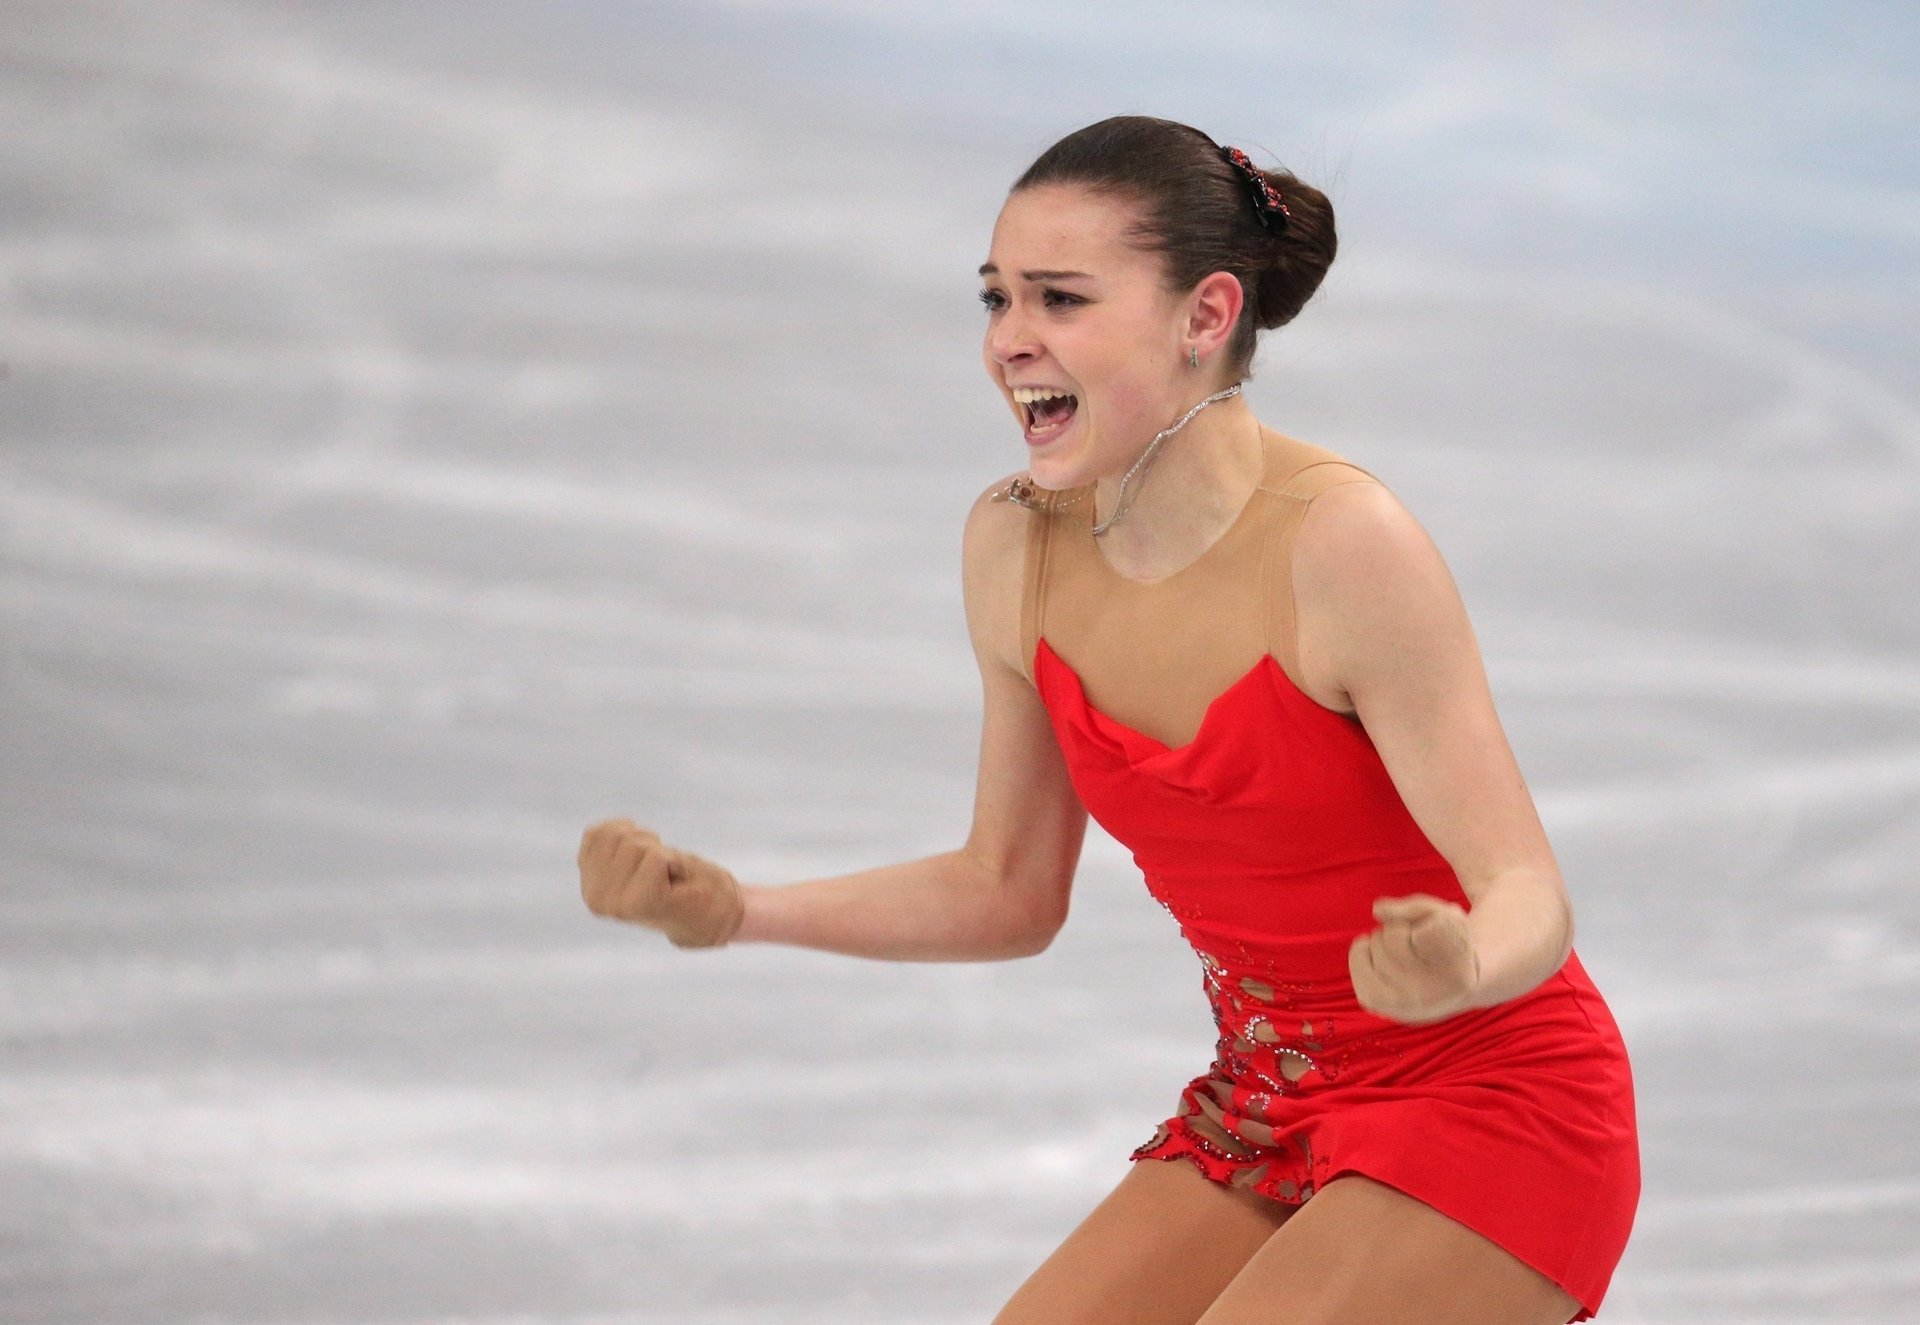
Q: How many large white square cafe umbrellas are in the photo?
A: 0